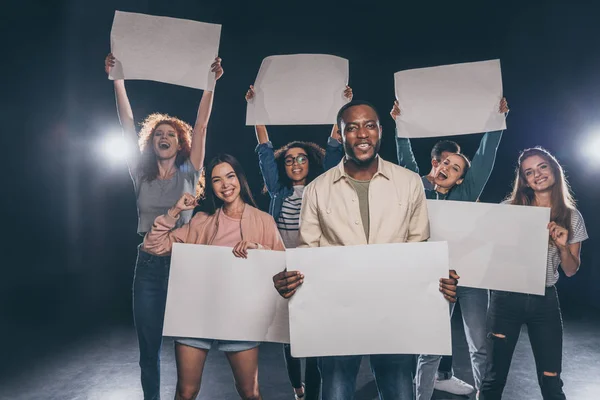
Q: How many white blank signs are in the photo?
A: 6